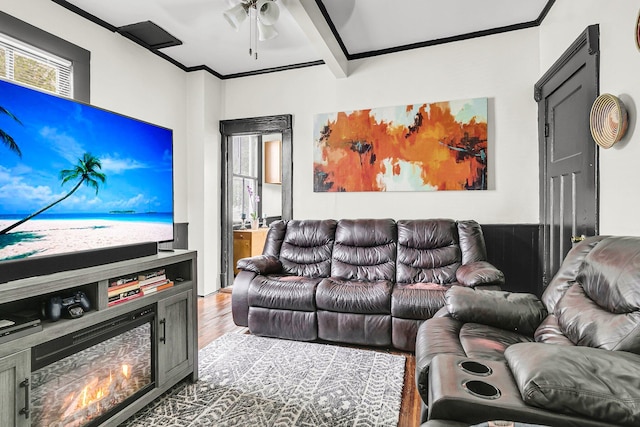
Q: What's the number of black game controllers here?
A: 1